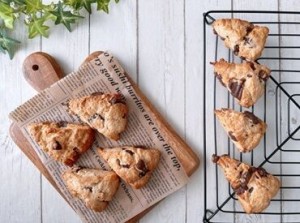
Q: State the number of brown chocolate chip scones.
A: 8